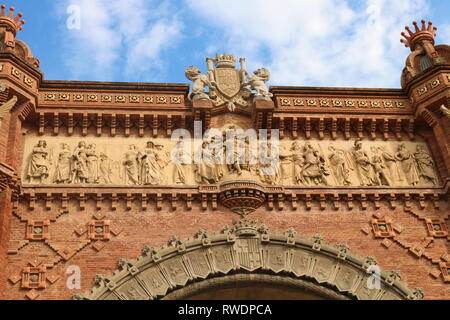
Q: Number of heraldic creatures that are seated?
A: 2